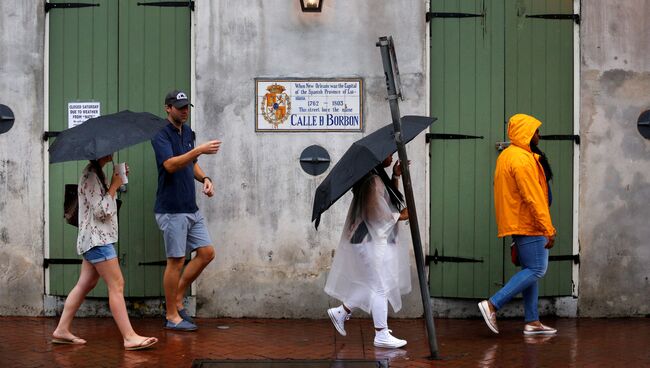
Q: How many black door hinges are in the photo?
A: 12